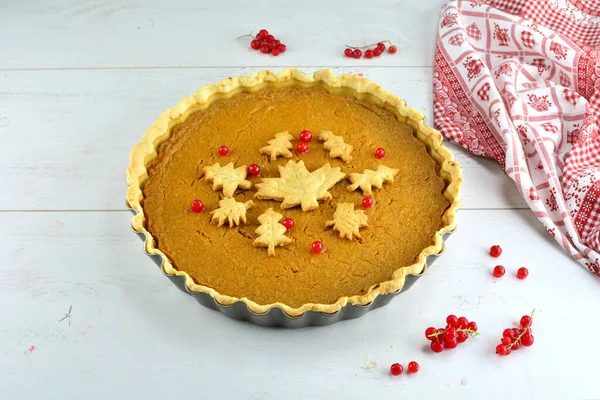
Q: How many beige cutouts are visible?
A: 8